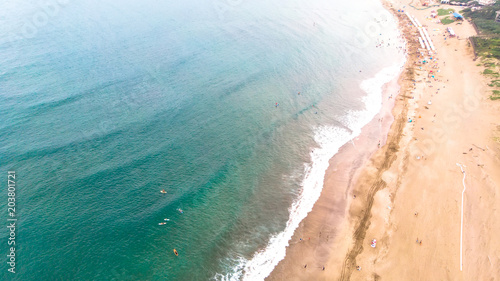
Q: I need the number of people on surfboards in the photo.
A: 5